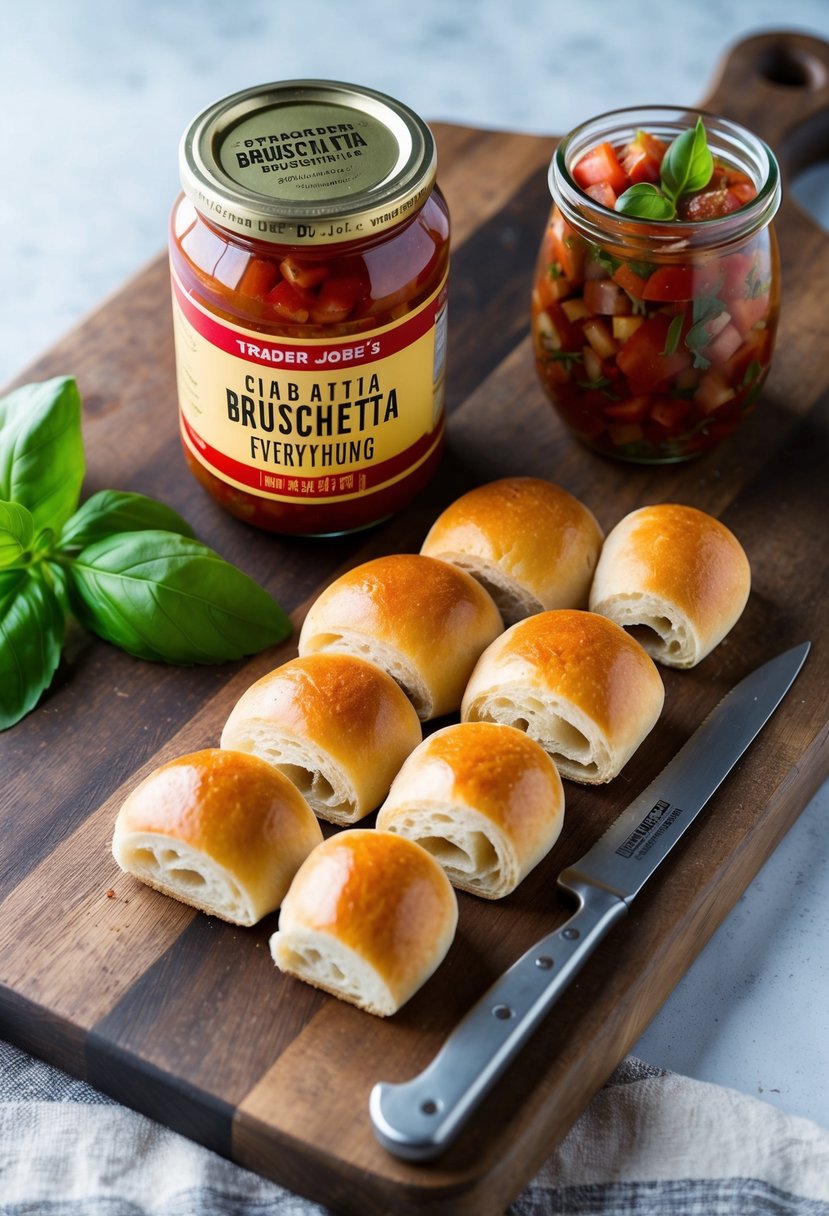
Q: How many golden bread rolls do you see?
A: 8